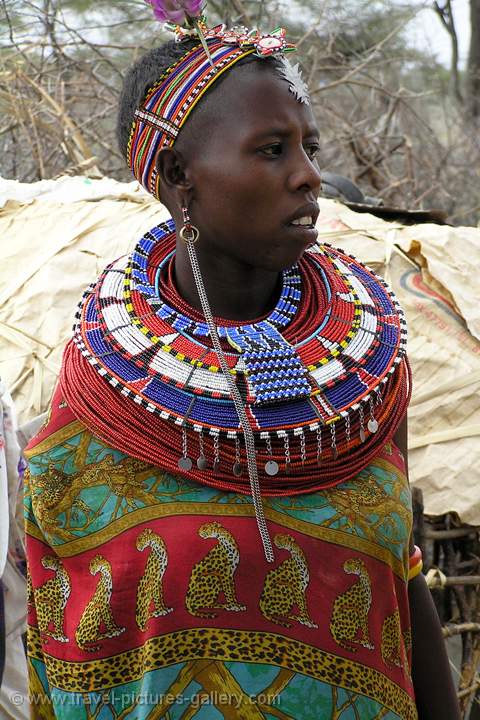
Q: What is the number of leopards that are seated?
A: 7